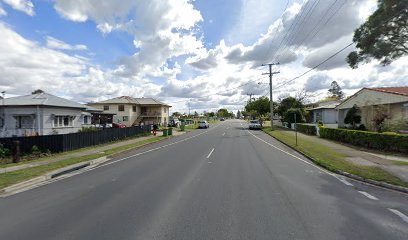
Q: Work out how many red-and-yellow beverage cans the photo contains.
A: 0